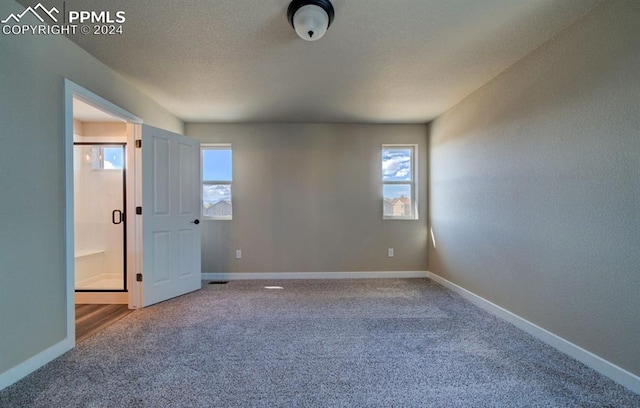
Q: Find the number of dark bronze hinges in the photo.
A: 3